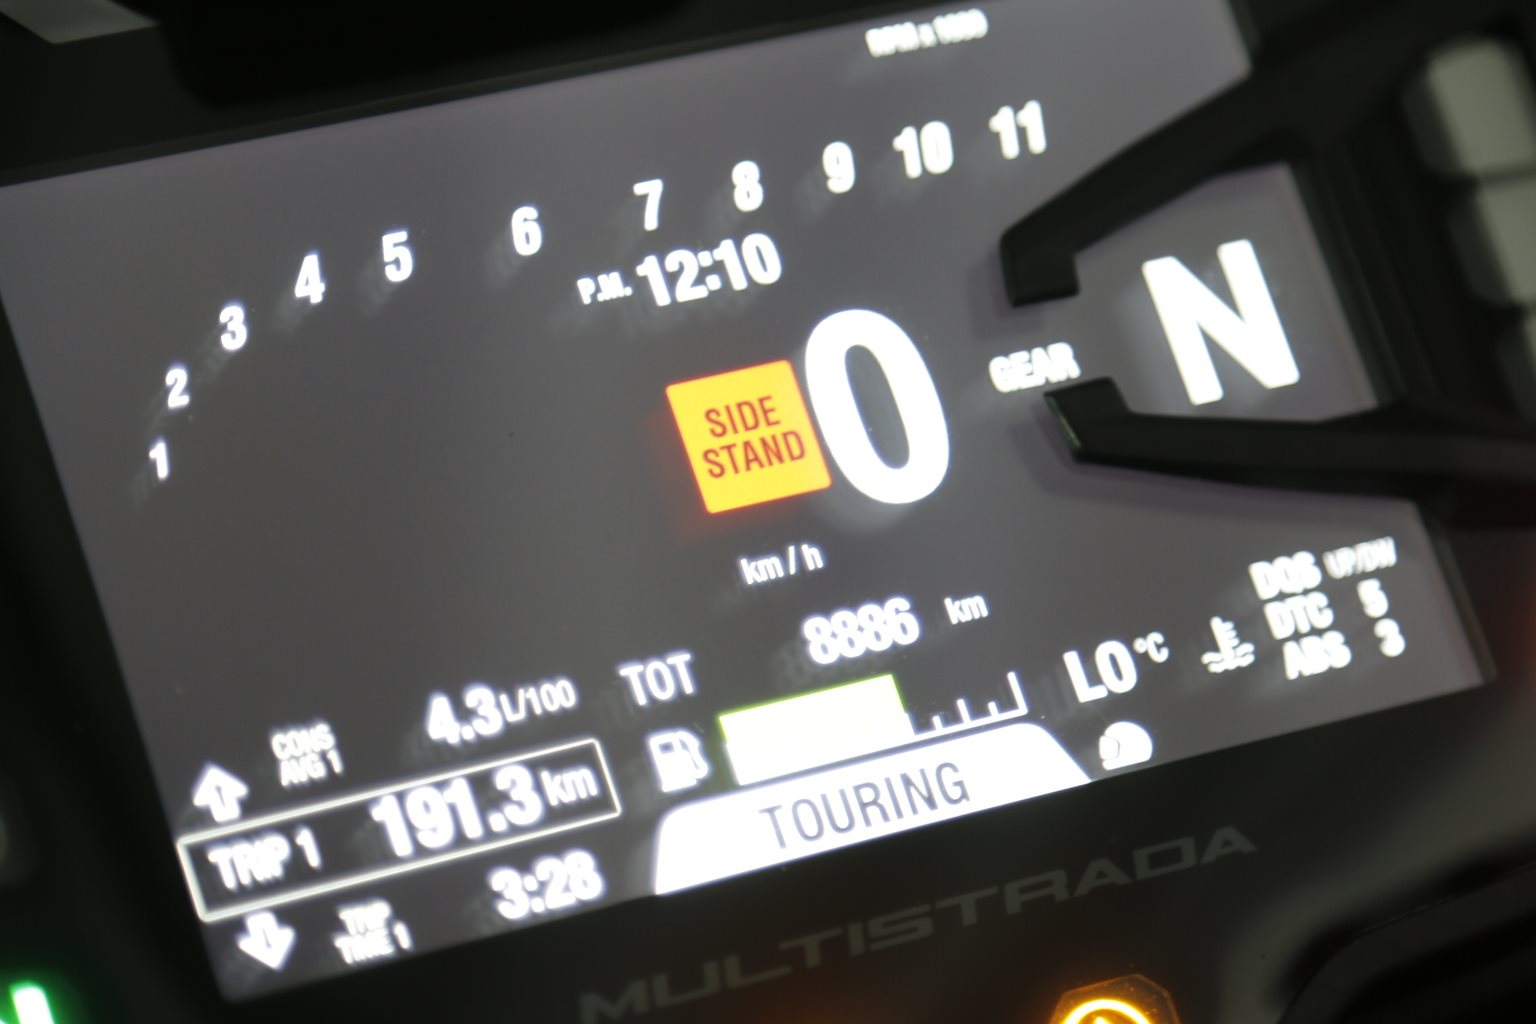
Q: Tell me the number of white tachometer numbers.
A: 11